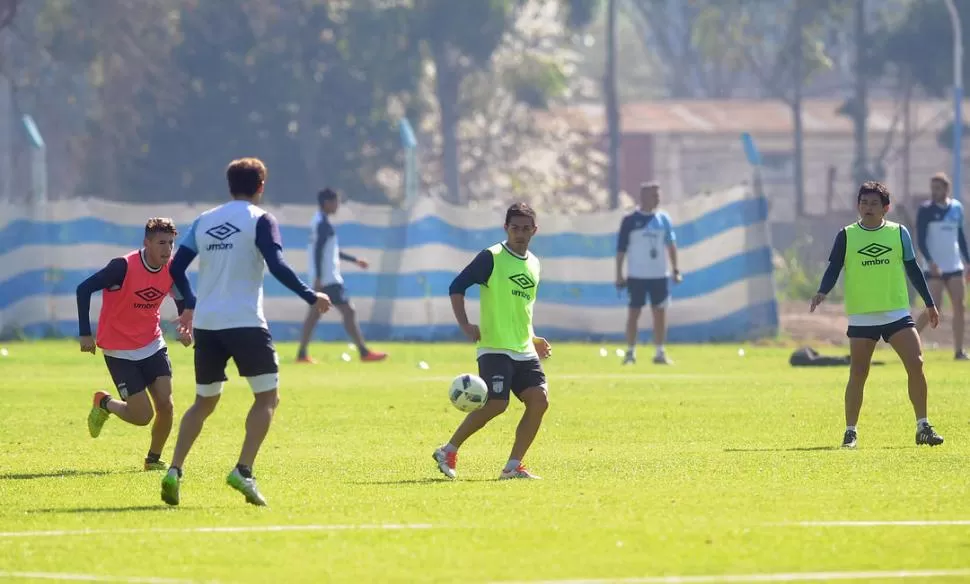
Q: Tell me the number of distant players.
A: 3